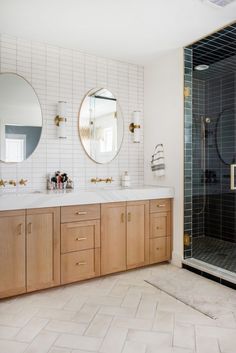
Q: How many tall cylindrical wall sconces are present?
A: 2